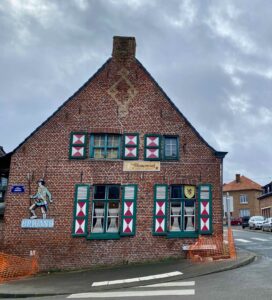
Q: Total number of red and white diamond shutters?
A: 7